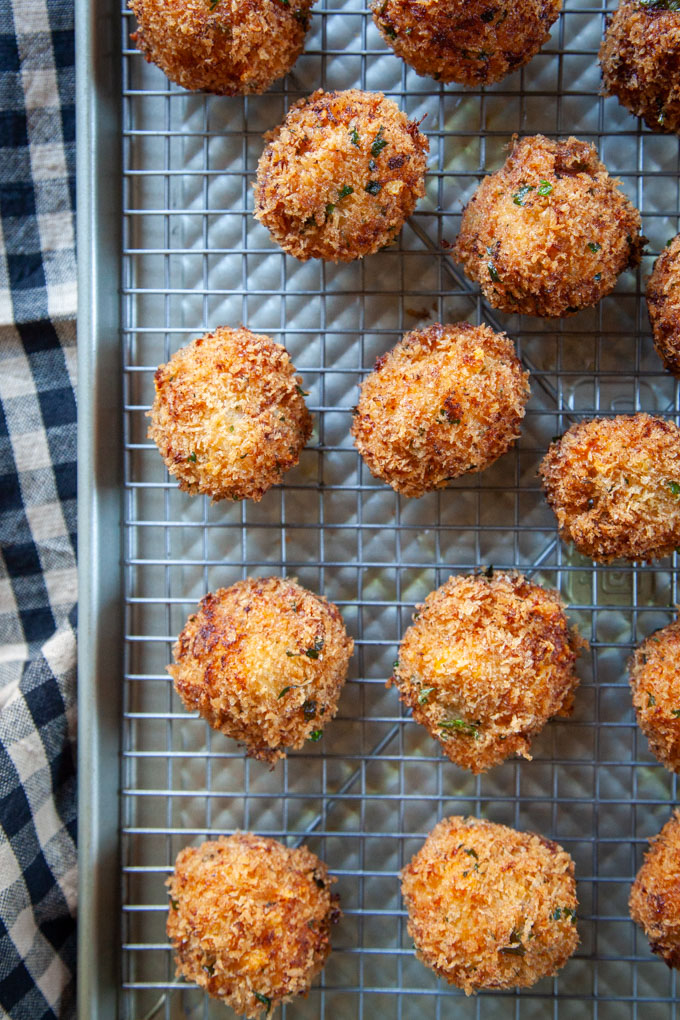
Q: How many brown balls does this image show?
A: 15